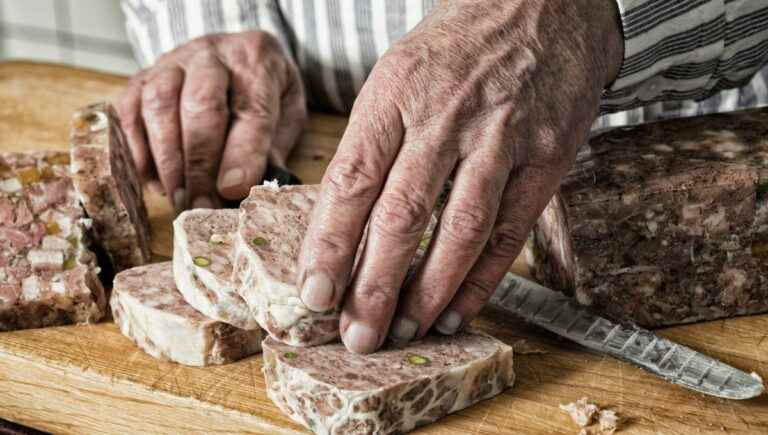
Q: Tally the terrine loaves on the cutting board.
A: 2